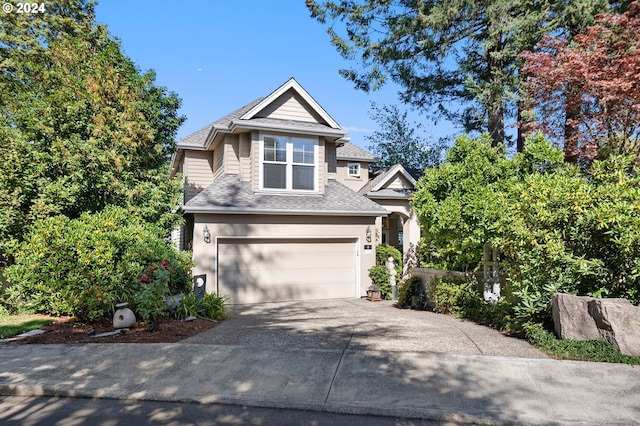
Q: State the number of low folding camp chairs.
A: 0